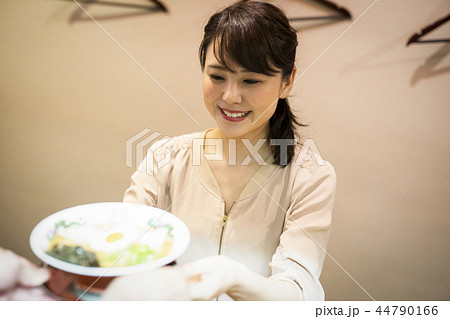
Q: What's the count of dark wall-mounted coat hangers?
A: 3